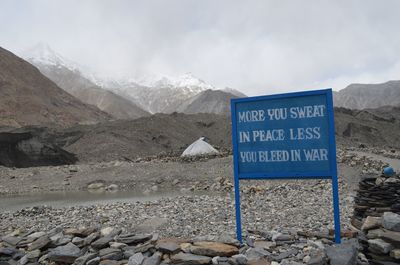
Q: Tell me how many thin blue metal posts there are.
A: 2